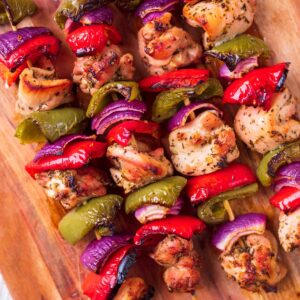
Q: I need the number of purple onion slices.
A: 11